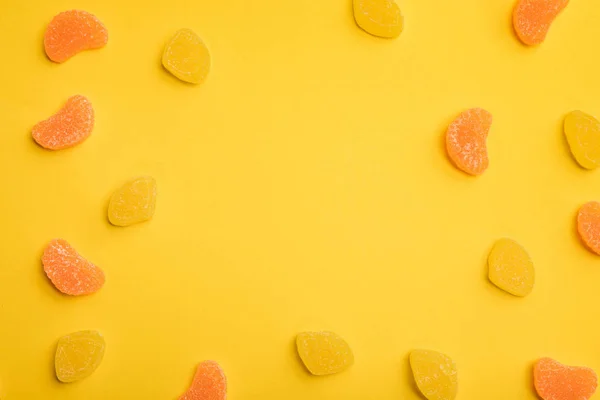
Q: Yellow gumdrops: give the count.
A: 8